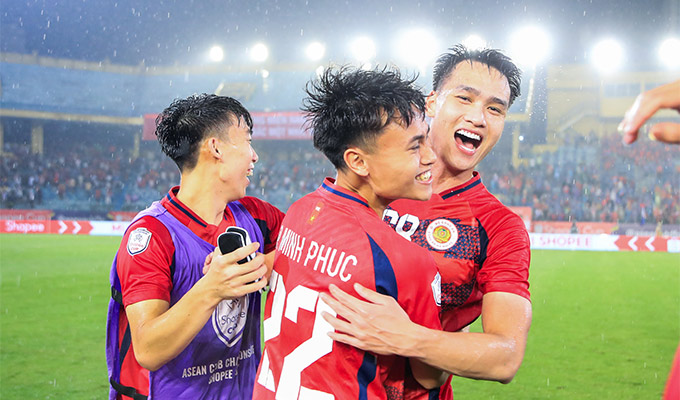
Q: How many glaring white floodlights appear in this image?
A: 9